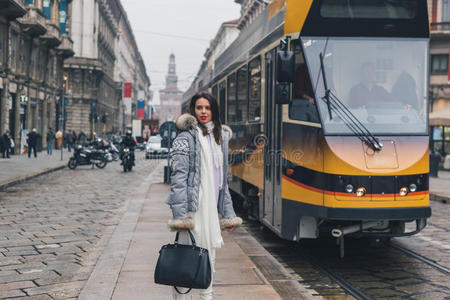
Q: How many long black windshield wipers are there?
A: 1